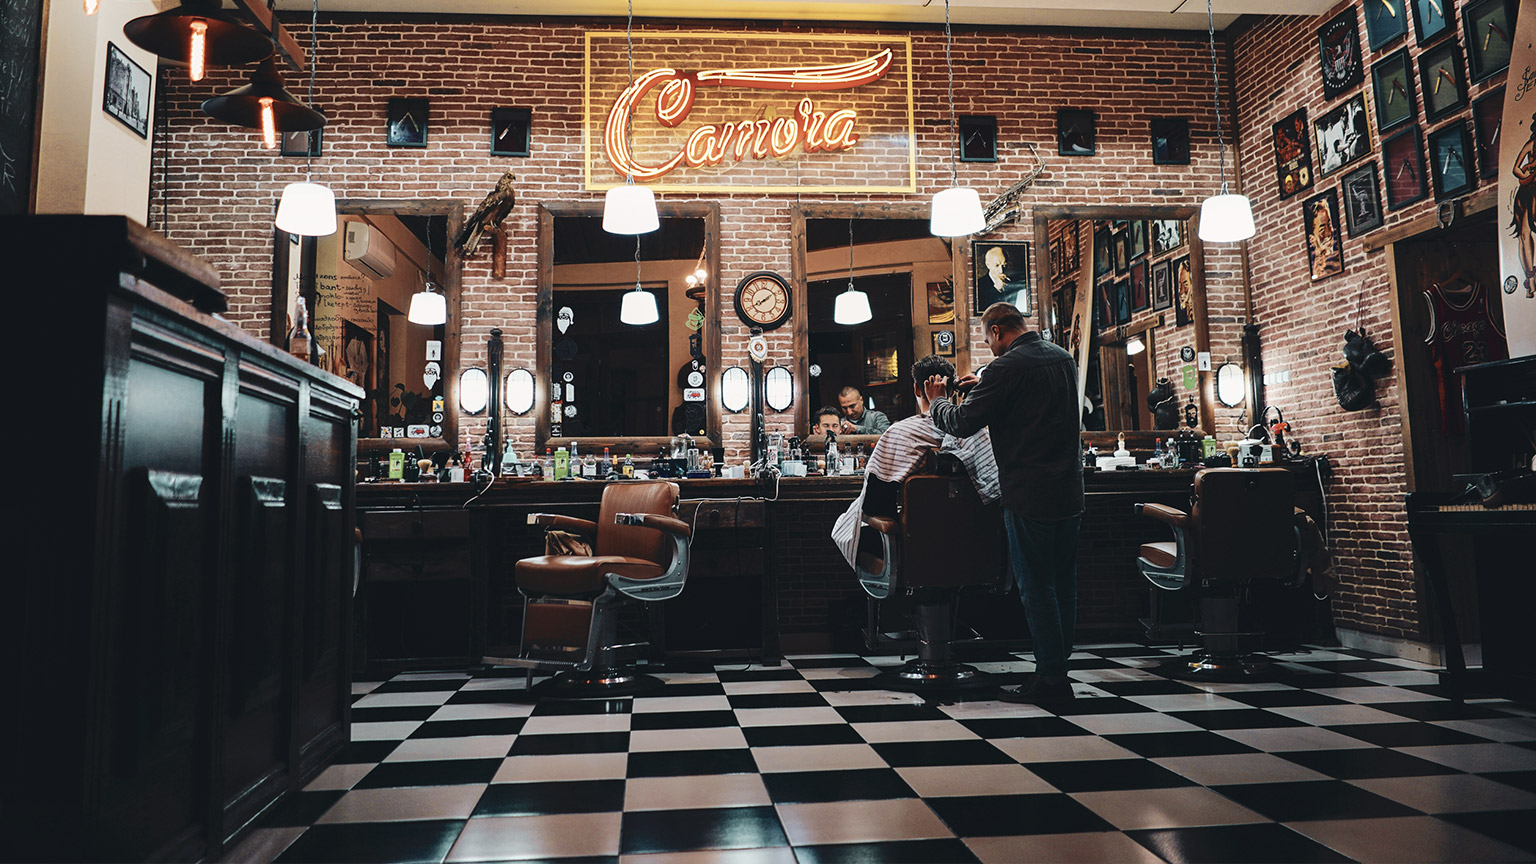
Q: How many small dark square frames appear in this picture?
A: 6